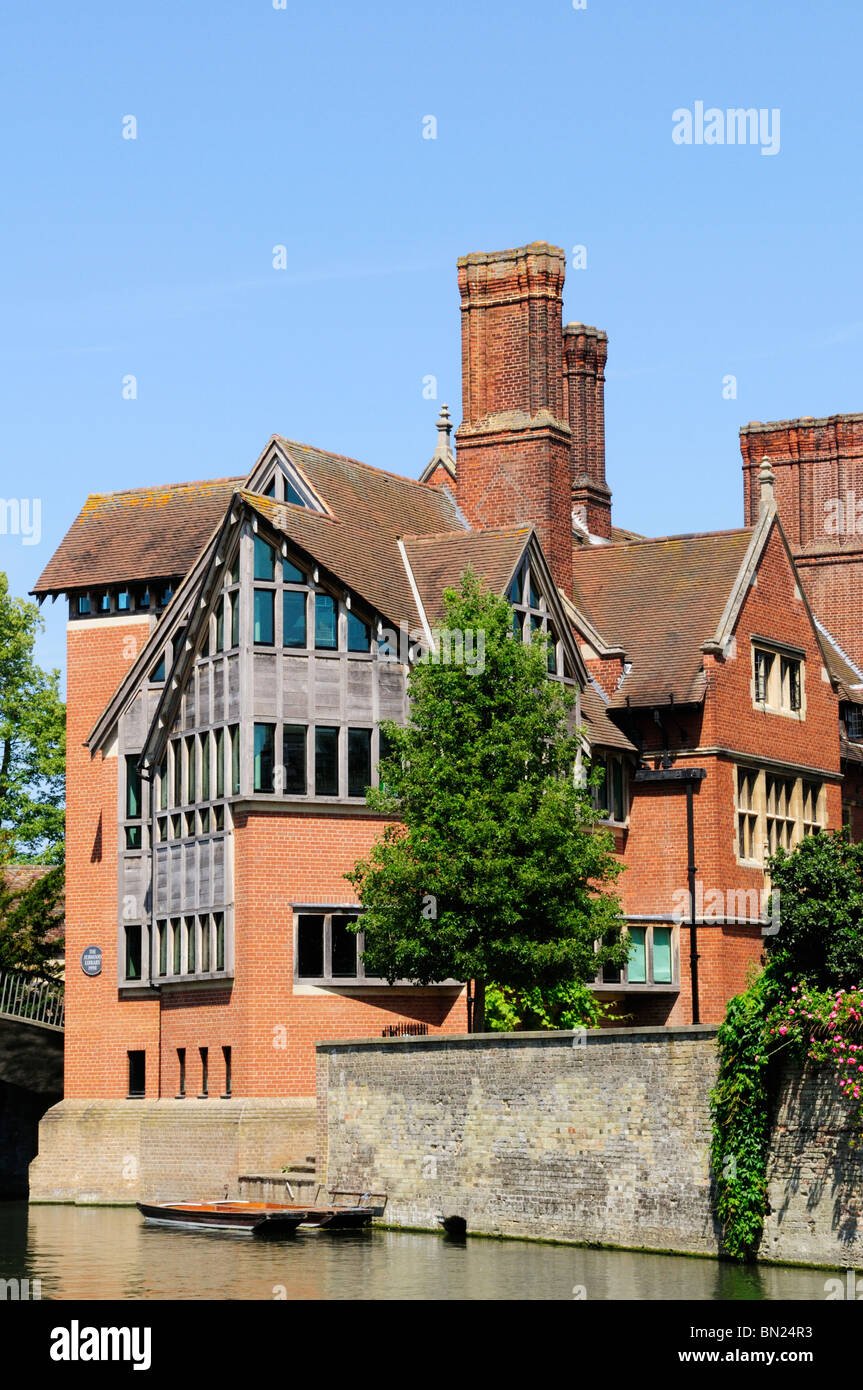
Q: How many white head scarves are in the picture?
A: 0